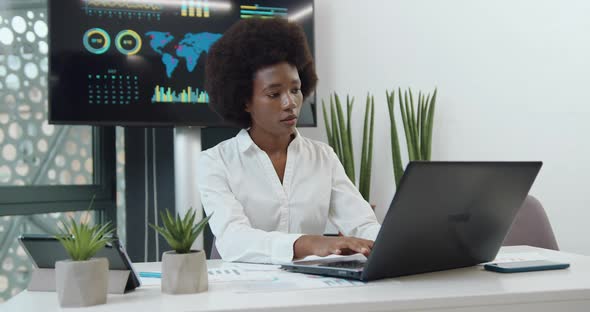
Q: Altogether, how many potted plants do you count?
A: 4